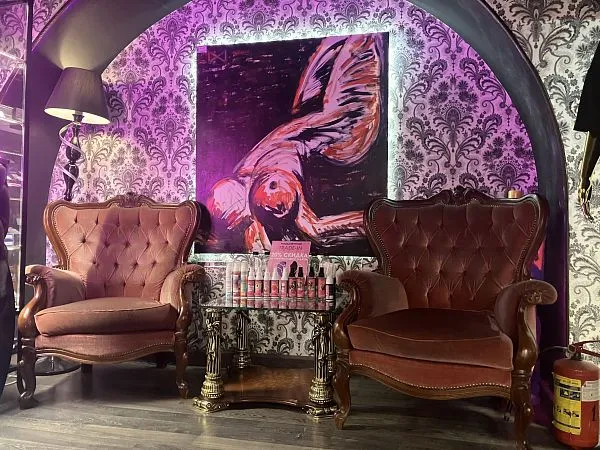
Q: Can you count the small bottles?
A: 13